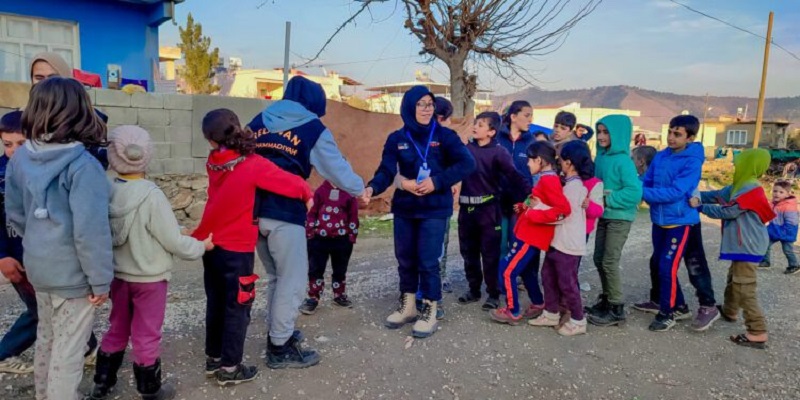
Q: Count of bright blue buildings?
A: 1